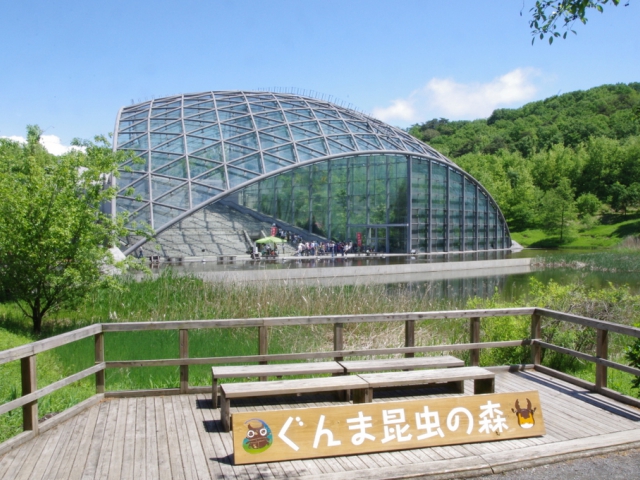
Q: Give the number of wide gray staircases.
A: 1